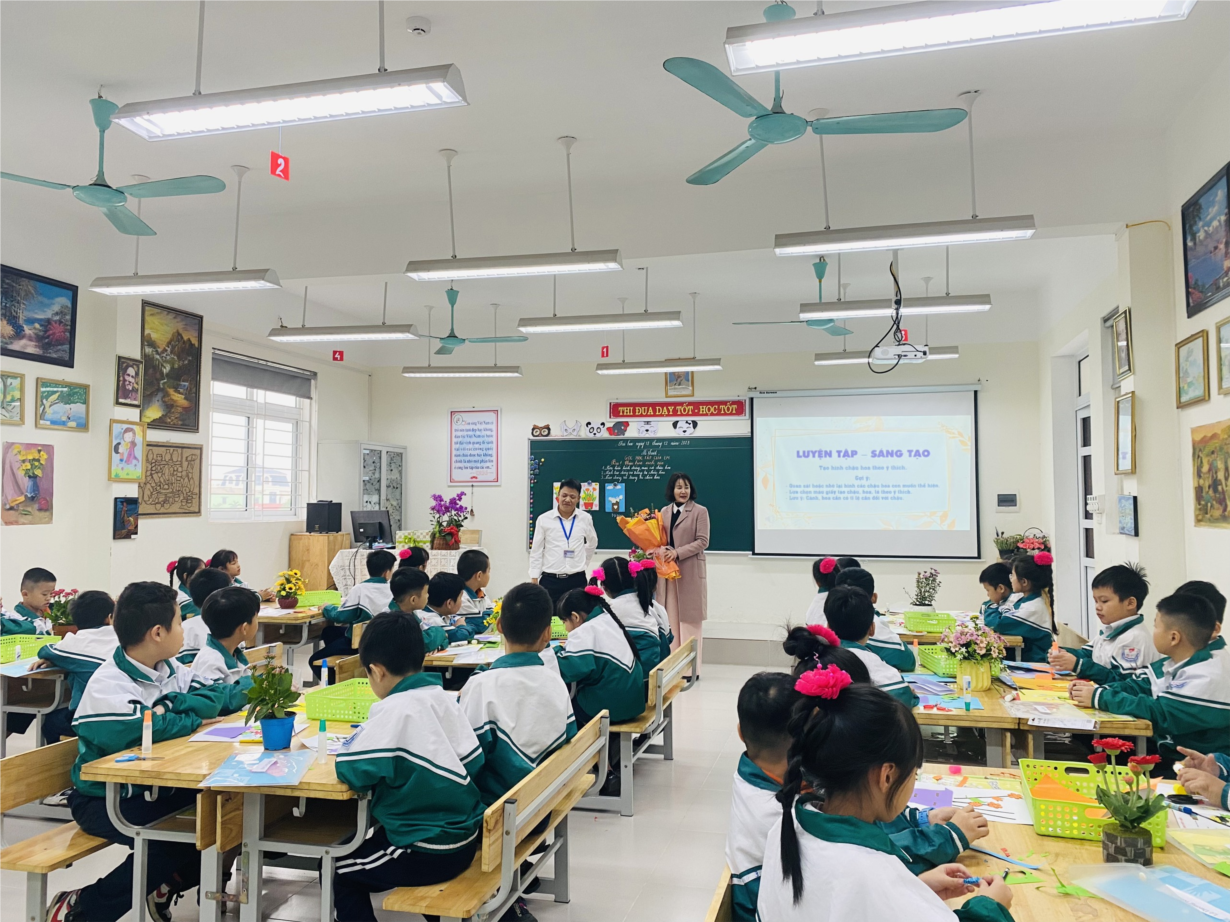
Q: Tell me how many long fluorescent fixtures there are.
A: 11